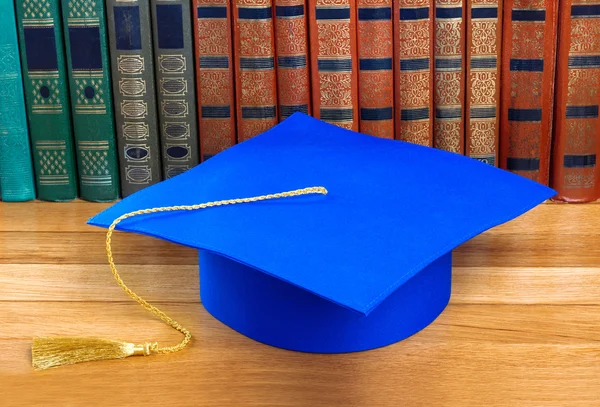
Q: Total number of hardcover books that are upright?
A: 15